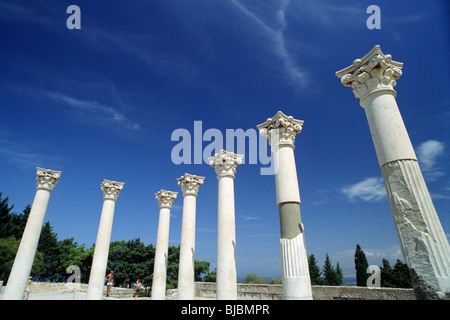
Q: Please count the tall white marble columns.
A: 7